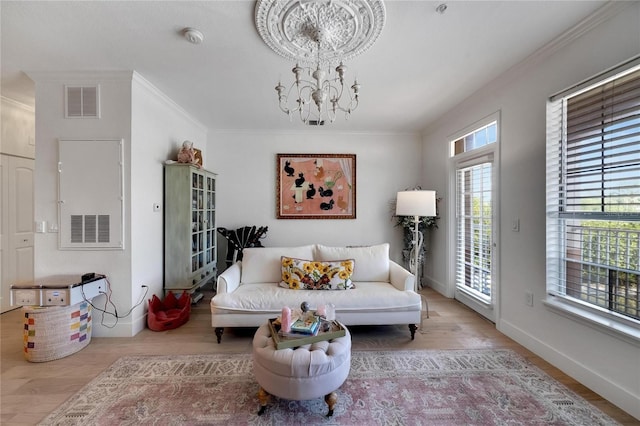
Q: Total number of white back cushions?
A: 2